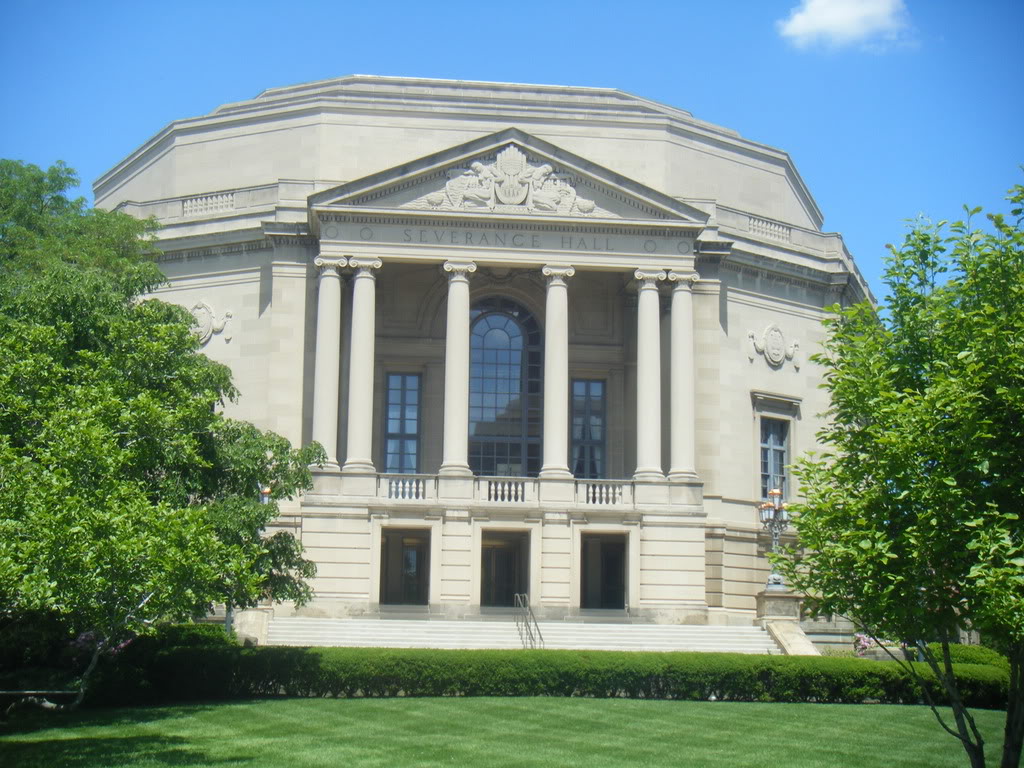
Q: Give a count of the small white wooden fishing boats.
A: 0